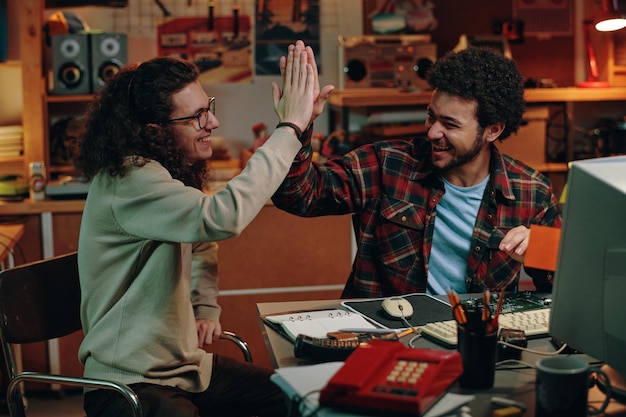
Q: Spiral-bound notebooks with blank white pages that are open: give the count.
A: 1